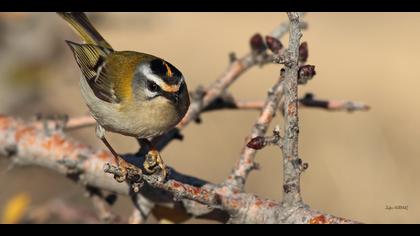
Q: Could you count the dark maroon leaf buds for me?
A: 5